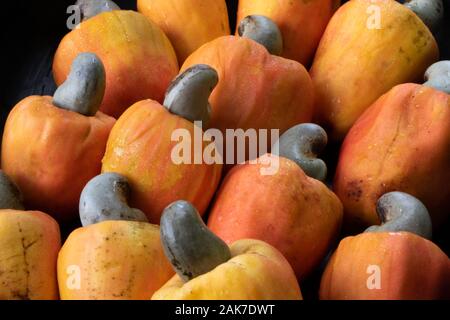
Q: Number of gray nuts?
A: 11